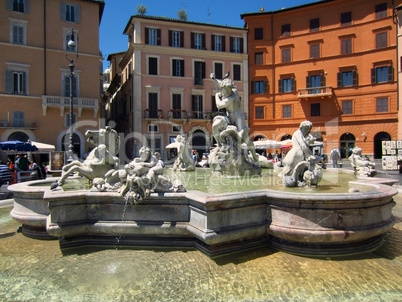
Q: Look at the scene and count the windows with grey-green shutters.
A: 8